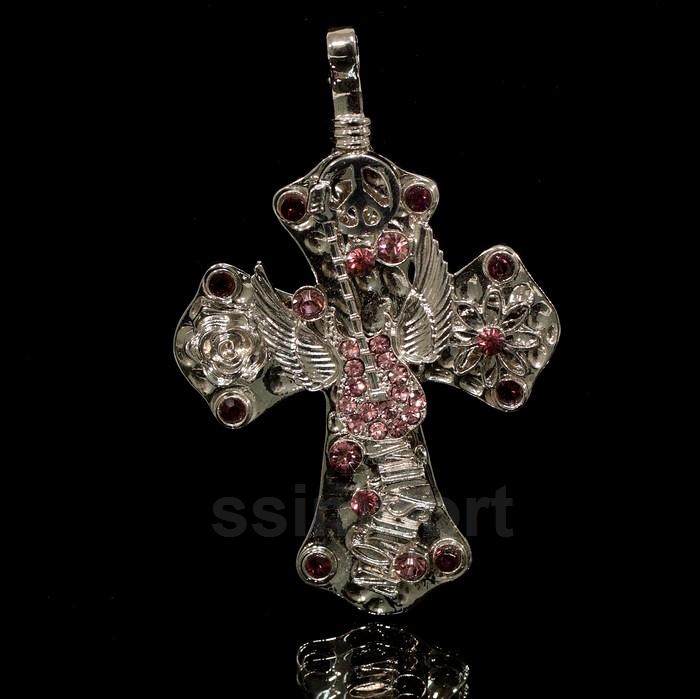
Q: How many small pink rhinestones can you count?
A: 15